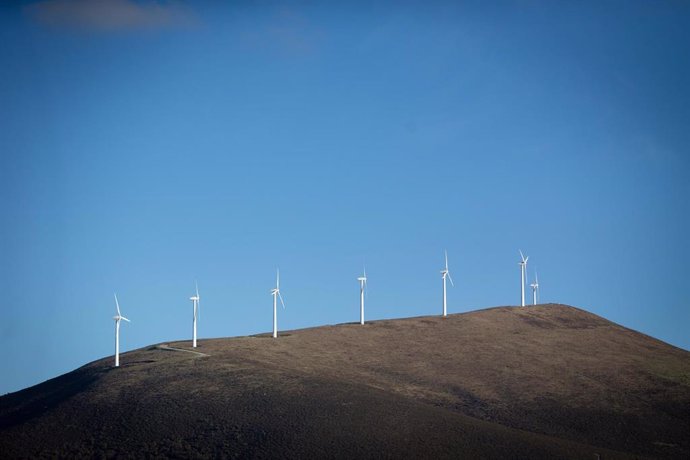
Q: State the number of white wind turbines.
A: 7